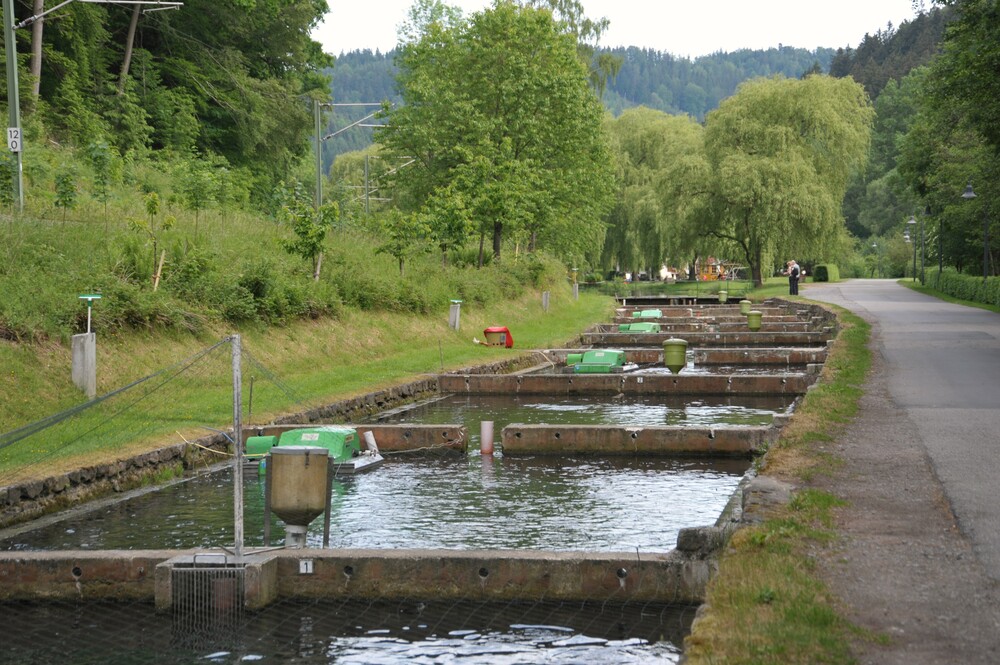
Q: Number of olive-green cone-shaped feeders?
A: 4